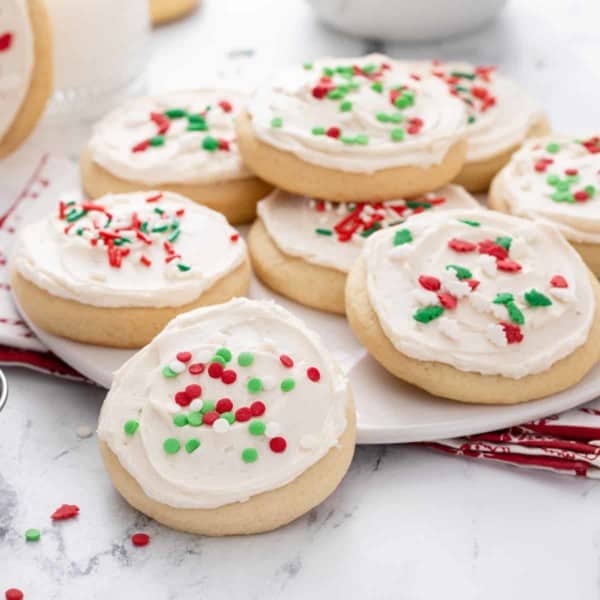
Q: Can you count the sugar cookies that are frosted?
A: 9